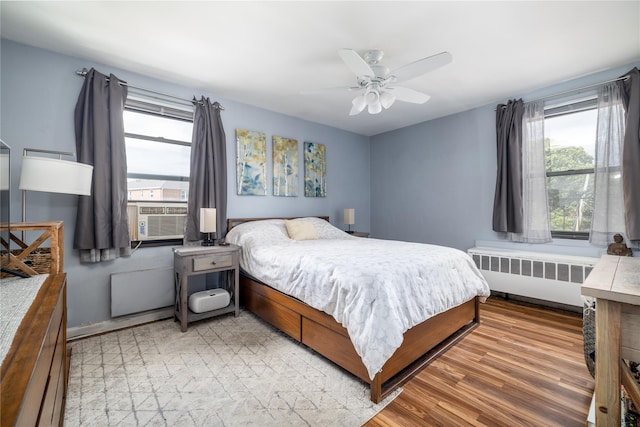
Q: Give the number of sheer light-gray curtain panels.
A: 2